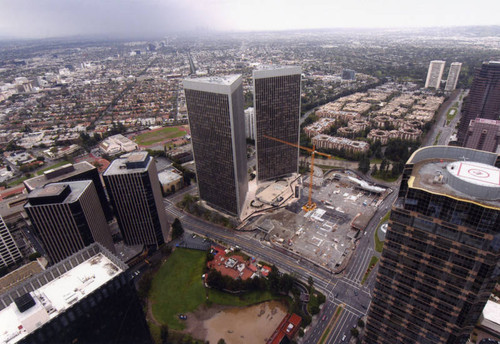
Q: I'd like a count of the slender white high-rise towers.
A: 2